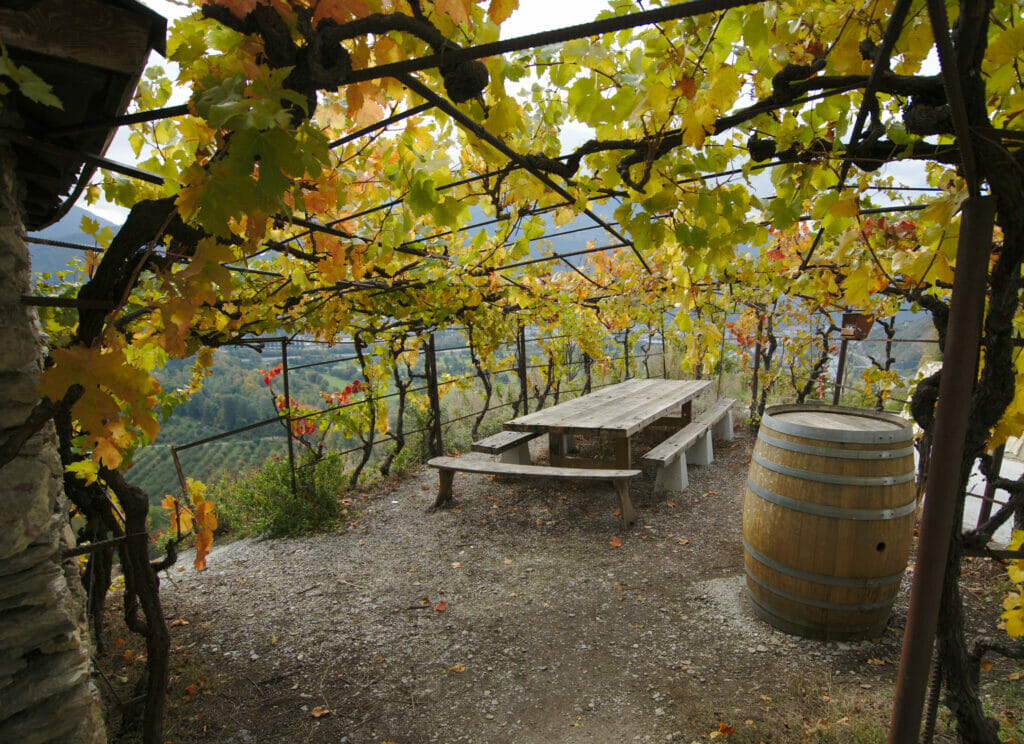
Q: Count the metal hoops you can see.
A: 8